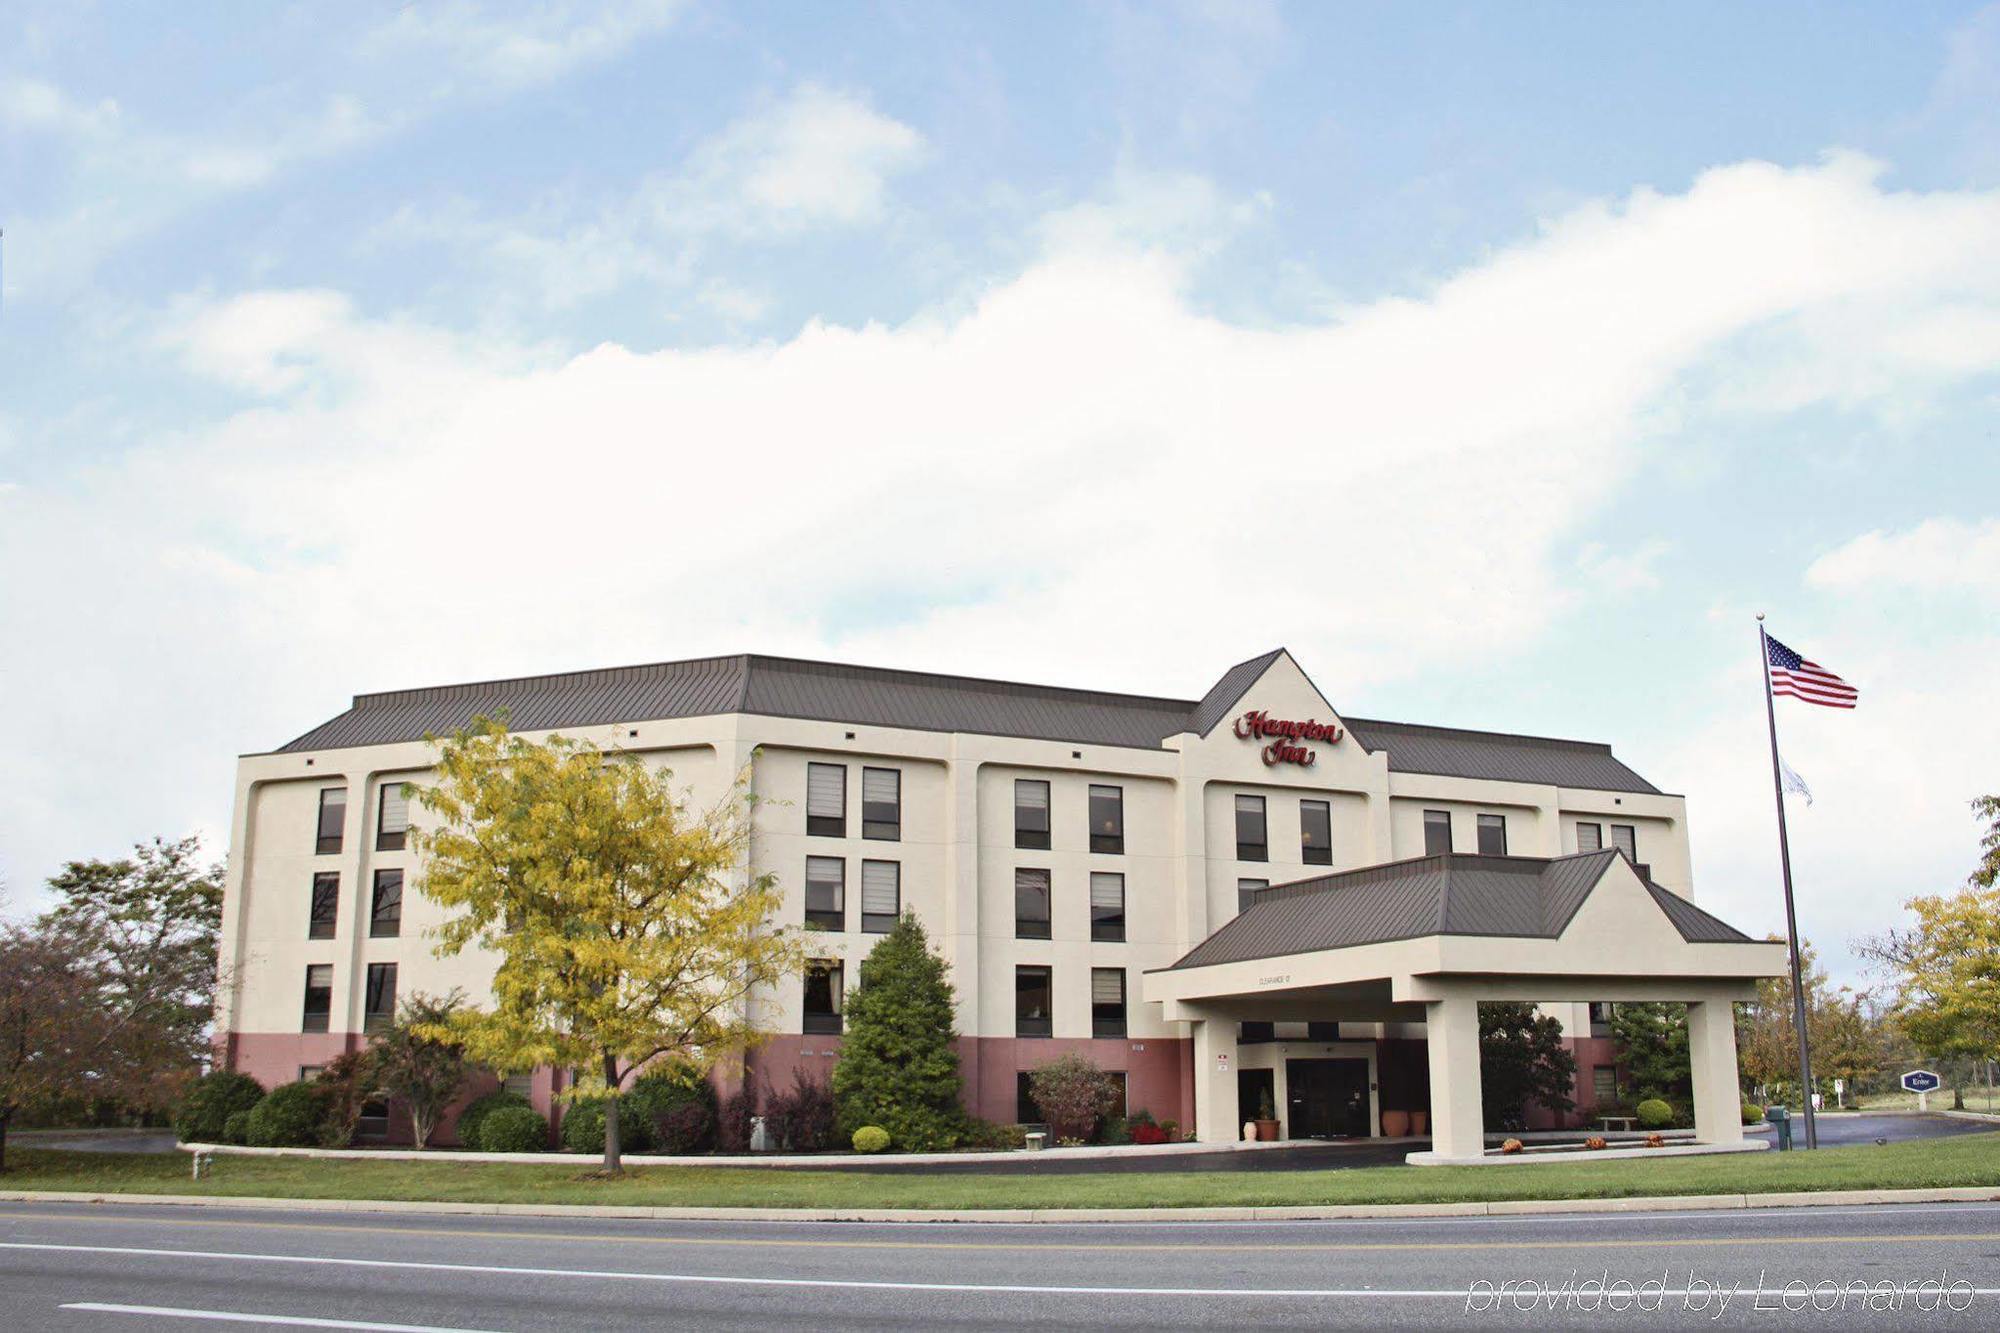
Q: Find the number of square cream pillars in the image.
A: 3